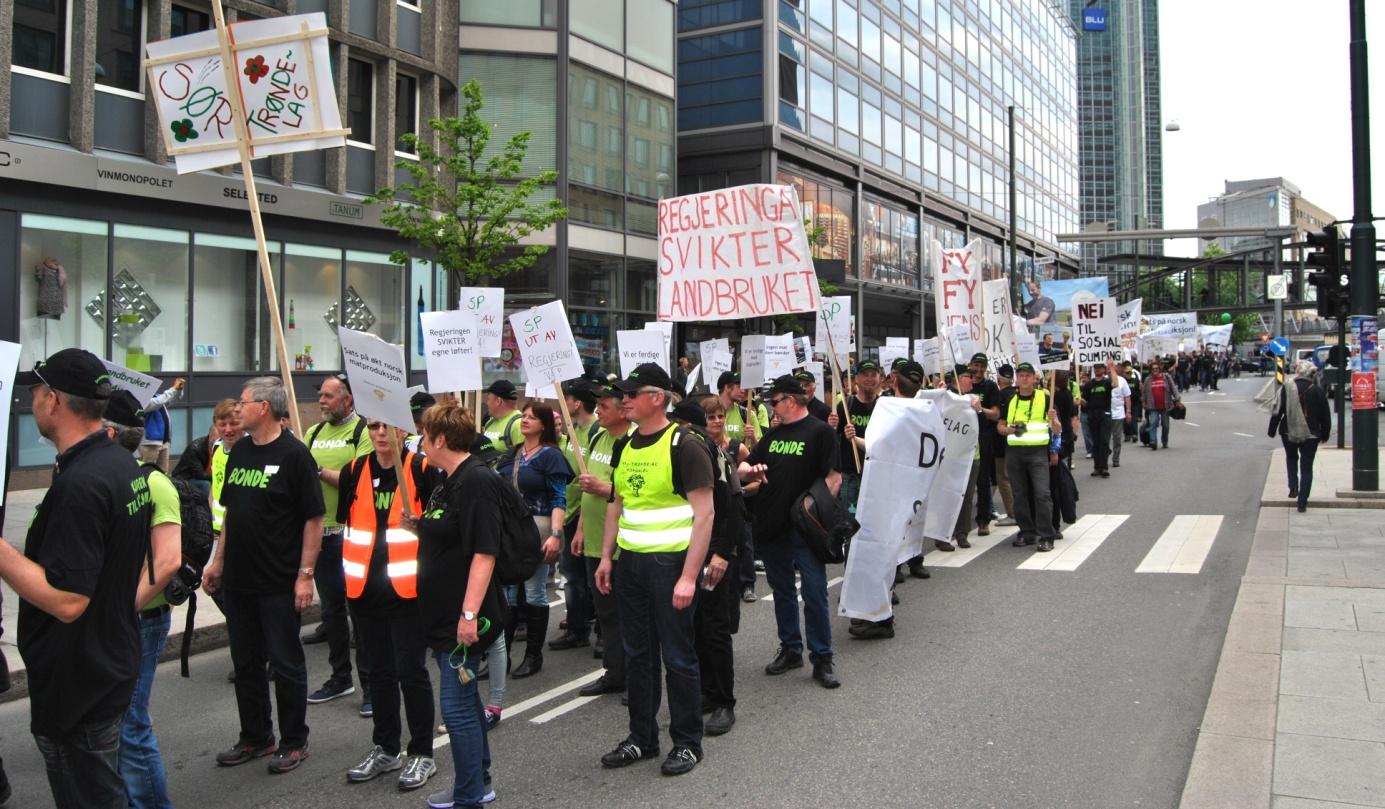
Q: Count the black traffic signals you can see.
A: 1